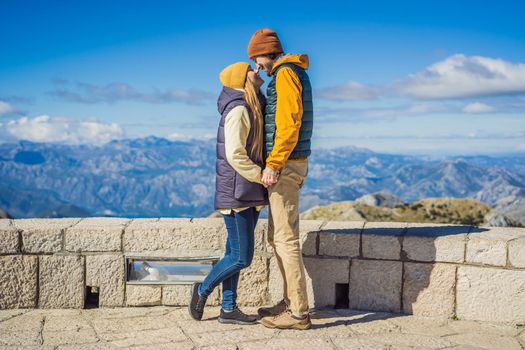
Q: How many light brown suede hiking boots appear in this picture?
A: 2